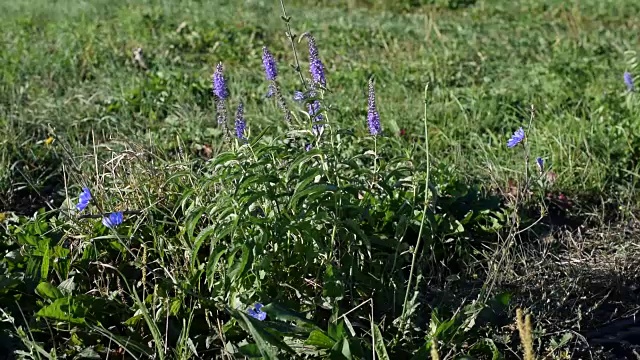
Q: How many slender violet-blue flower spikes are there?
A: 5